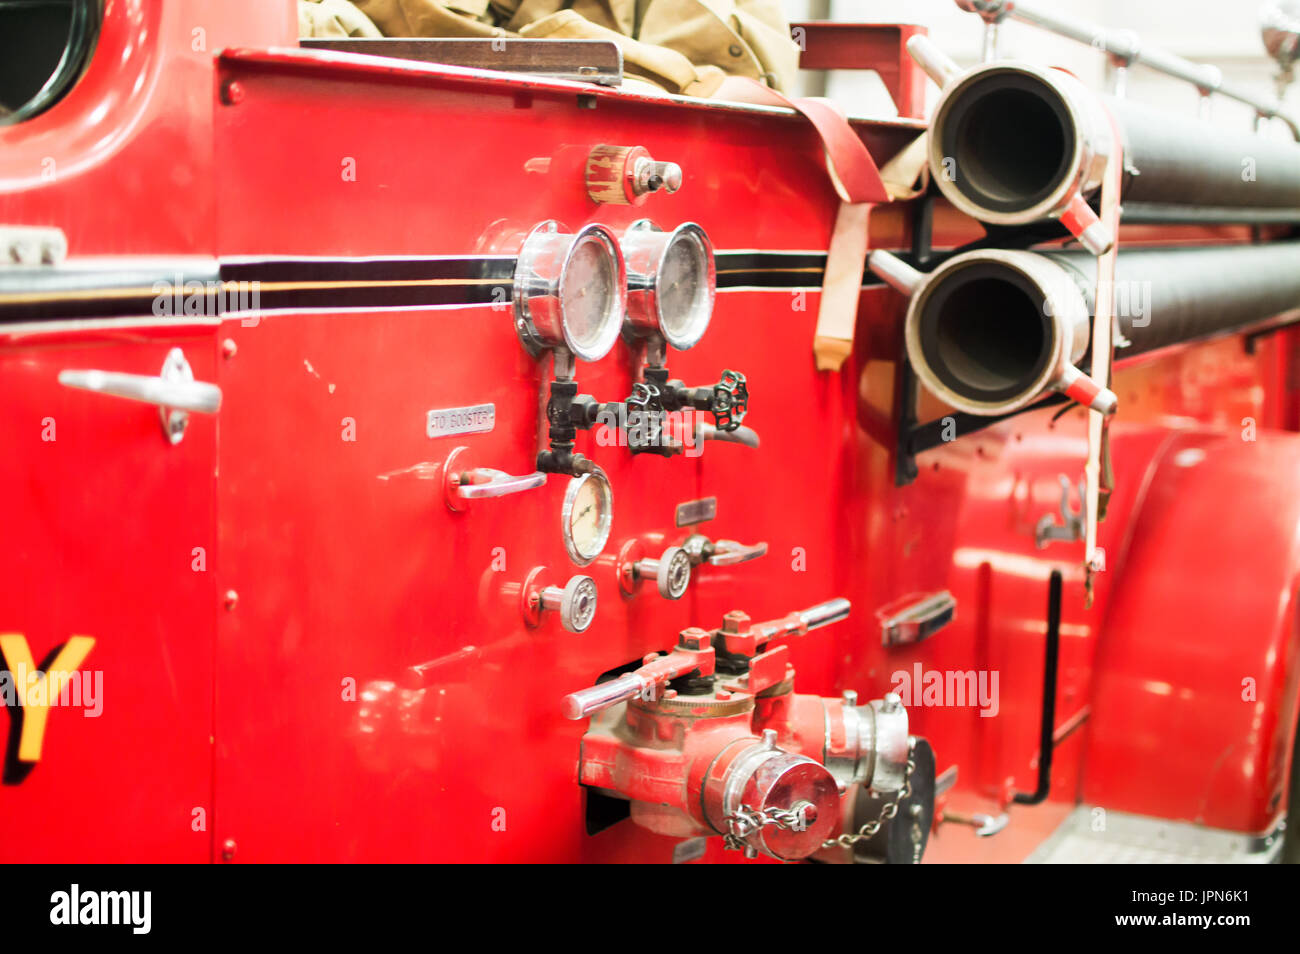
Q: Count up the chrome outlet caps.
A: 2